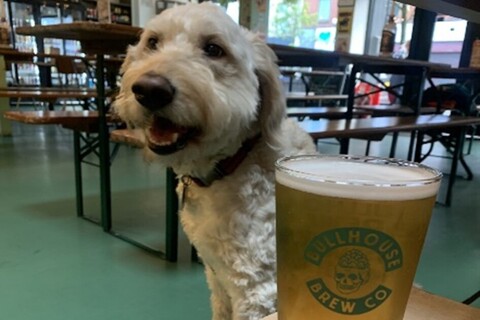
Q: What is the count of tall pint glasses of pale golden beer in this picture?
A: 1